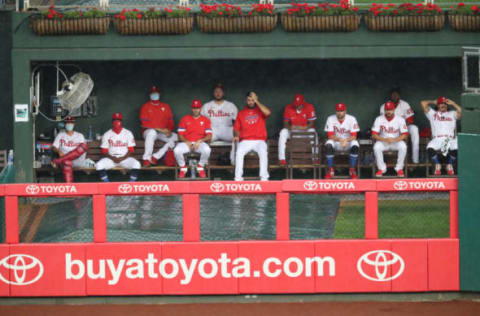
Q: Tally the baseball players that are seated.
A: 11